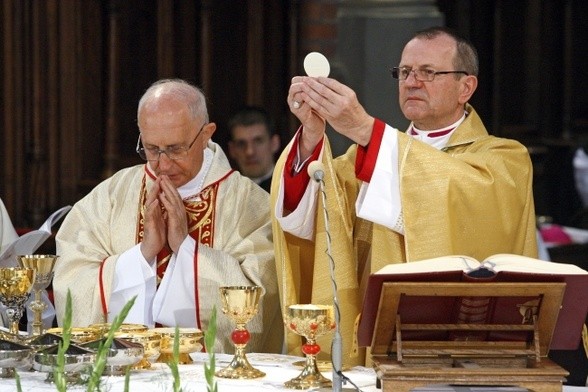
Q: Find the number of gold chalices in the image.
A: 4